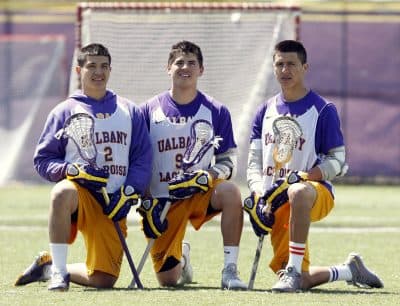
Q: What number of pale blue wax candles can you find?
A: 0